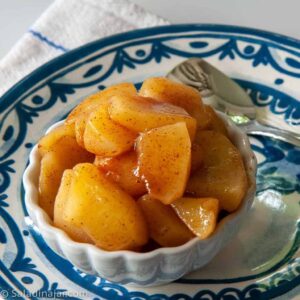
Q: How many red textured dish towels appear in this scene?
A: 0